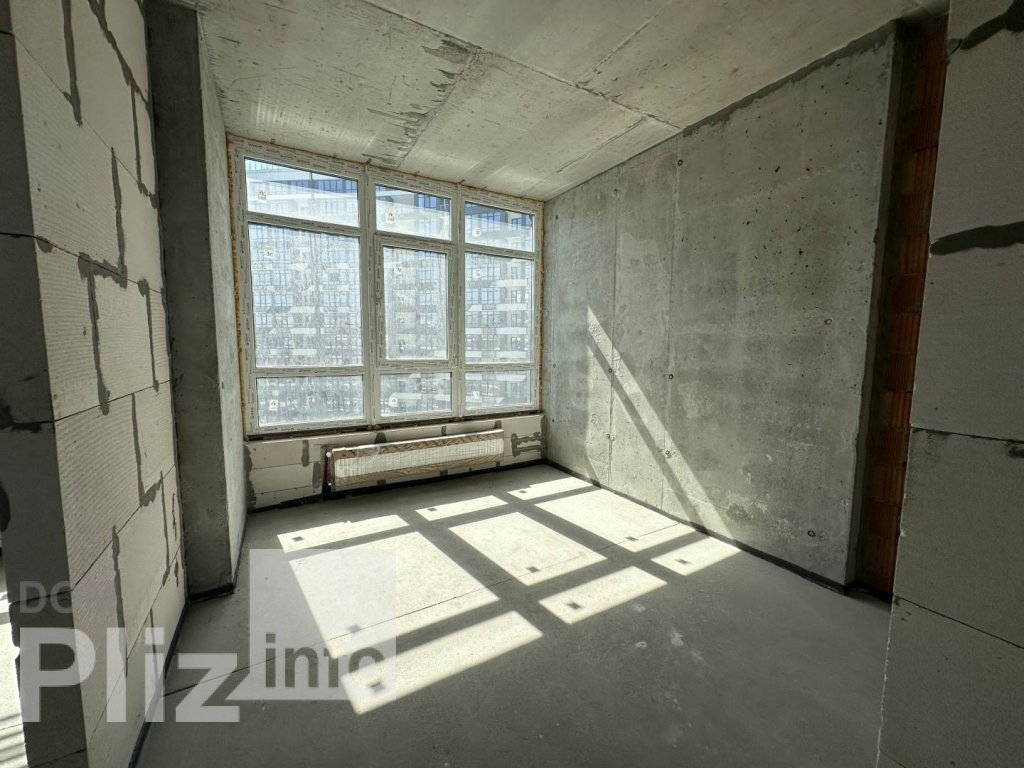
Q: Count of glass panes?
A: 9